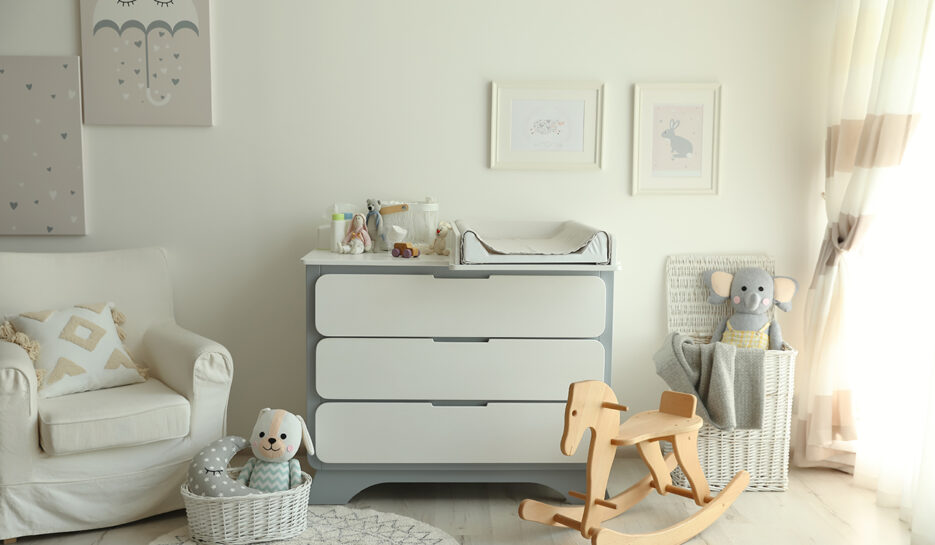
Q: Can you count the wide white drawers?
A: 3